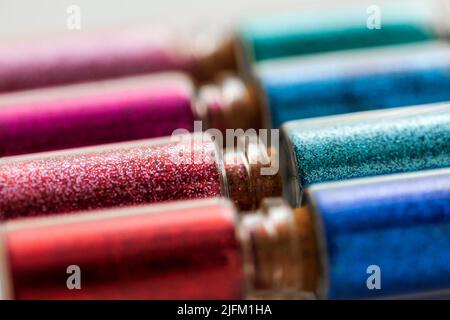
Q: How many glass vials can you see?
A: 8